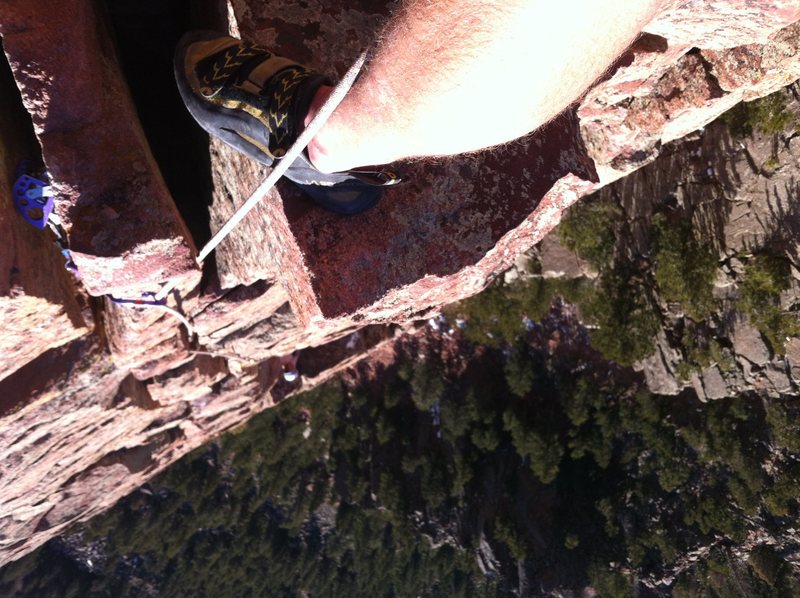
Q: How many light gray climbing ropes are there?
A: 1